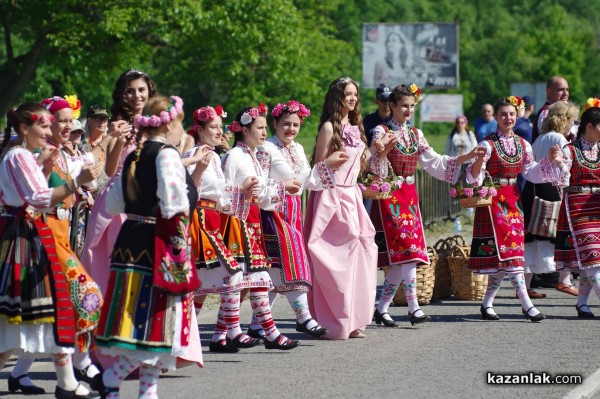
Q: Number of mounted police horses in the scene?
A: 0